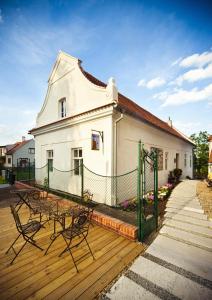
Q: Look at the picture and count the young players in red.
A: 0